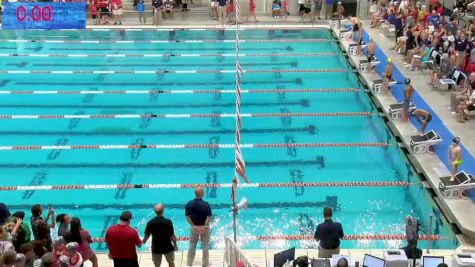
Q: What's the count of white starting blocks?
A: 8